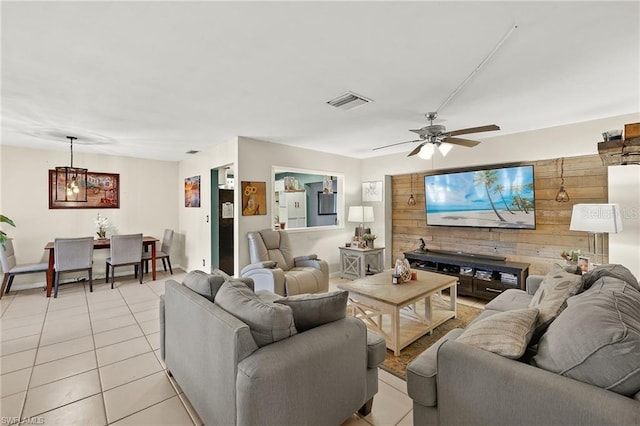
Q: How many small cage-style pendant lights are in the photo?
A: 2